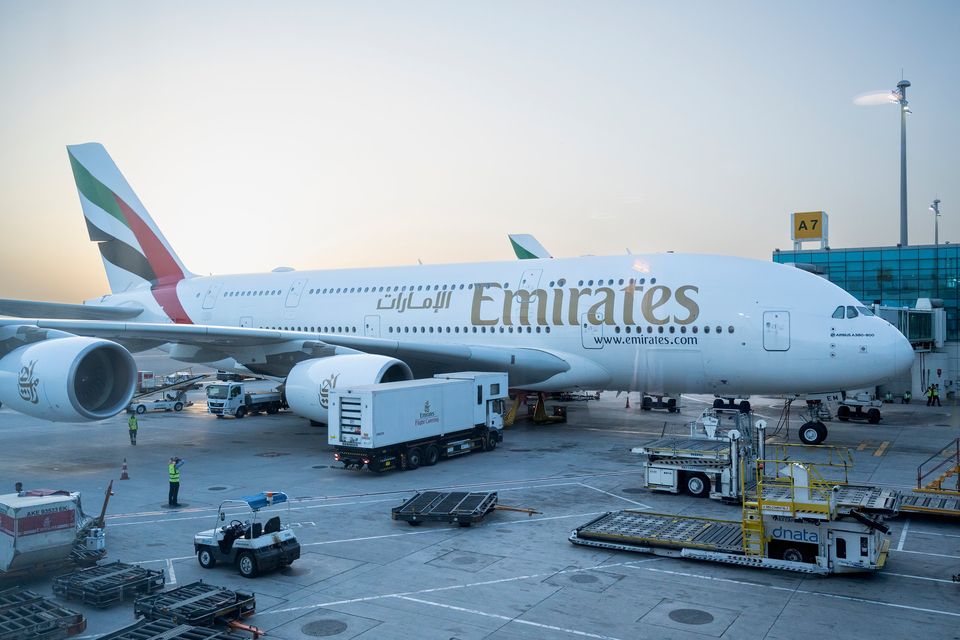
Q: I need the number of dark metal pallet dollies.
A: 5